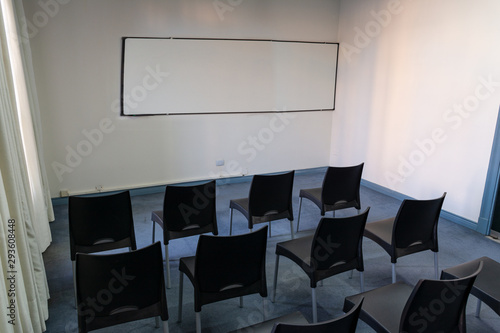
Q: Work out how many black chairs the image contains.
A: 11